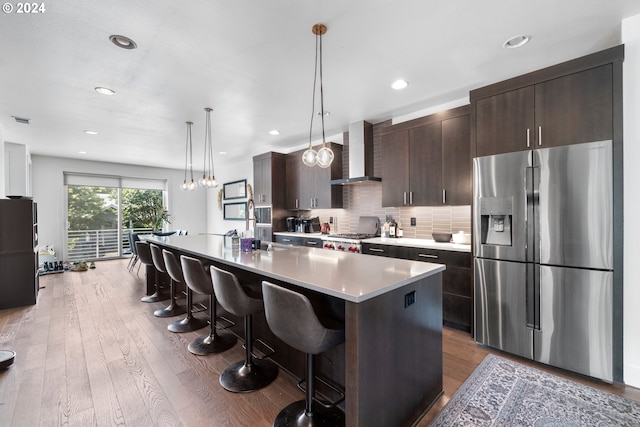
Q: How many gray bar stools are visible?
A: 6